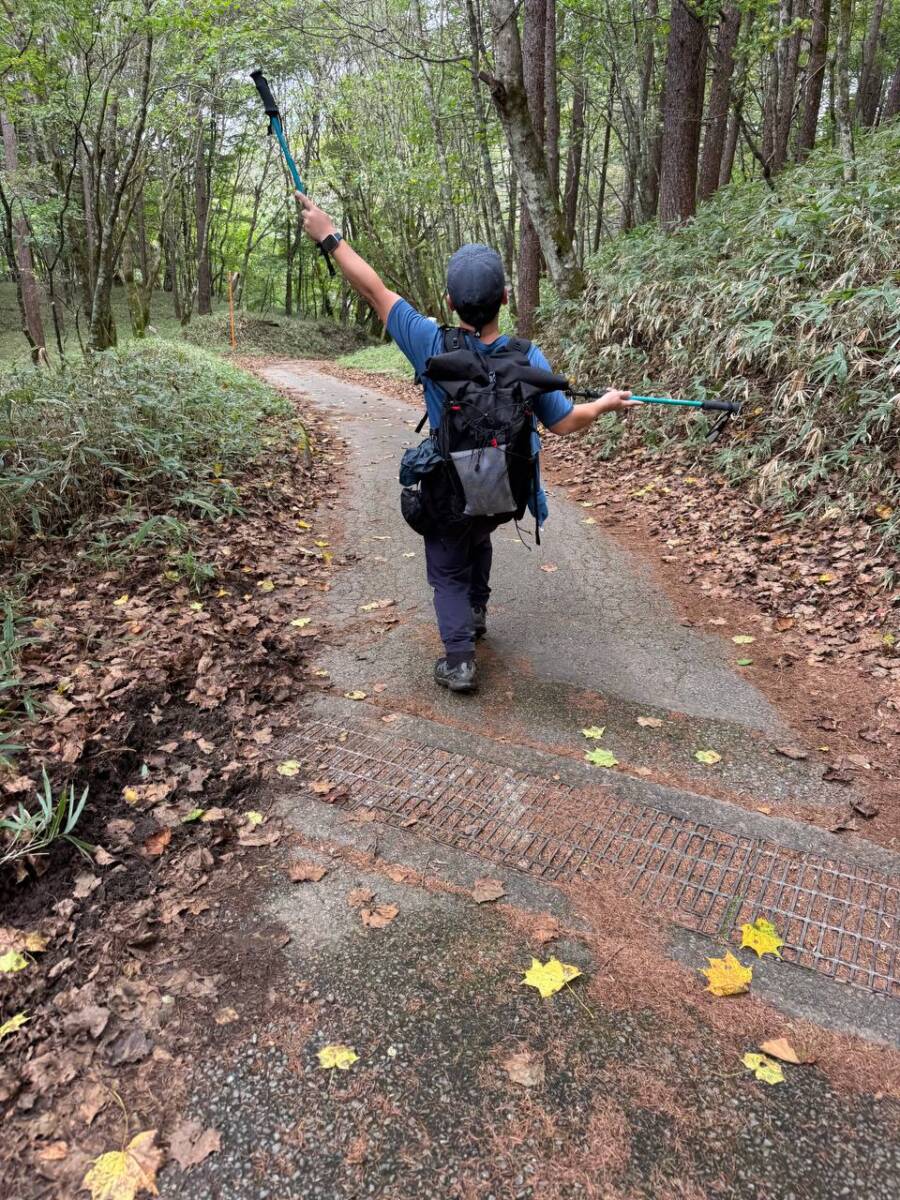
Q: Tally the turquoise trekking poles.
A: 2